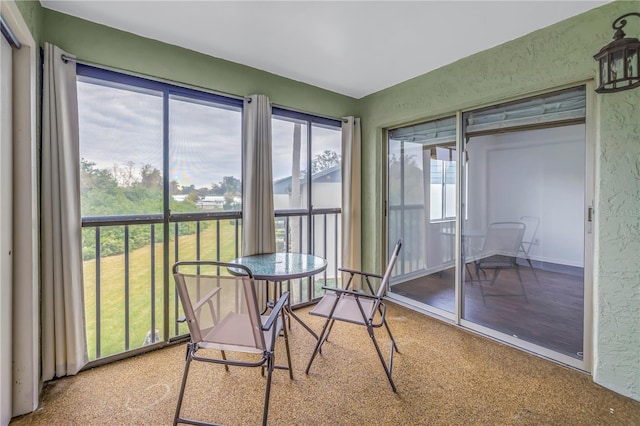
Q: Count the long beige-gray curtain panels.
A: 3